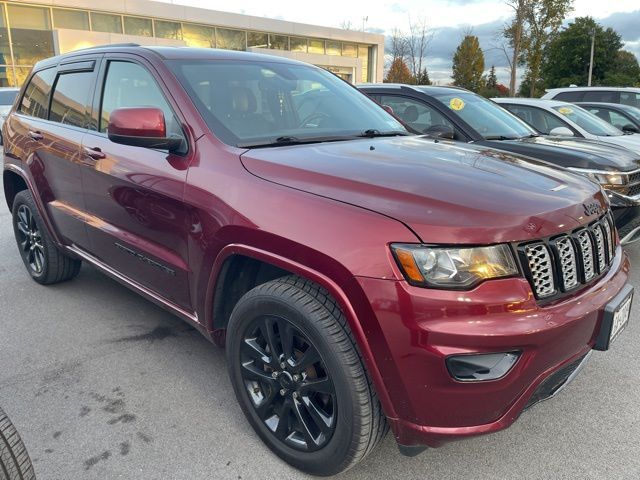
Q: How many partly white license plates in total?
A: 1